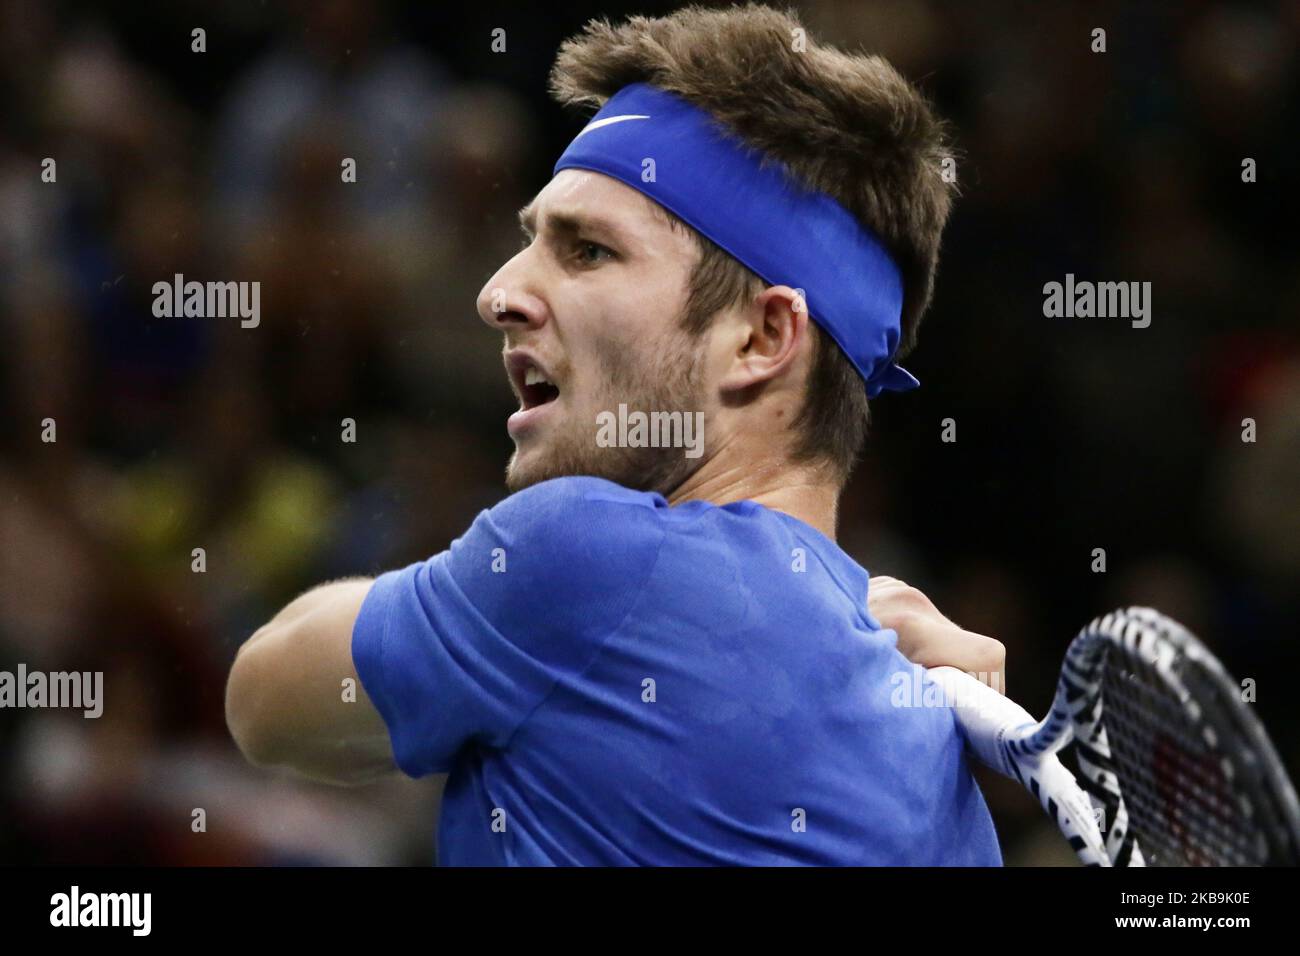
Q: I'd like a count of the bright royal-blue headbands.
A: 1